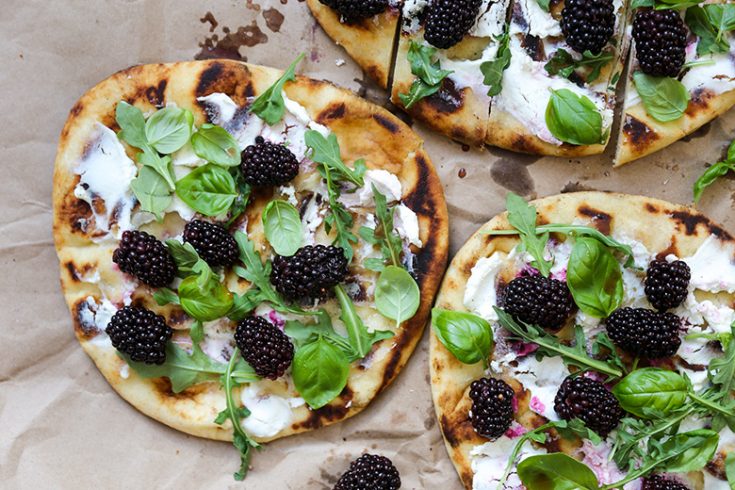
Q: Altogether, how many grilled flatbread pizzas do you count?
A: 3